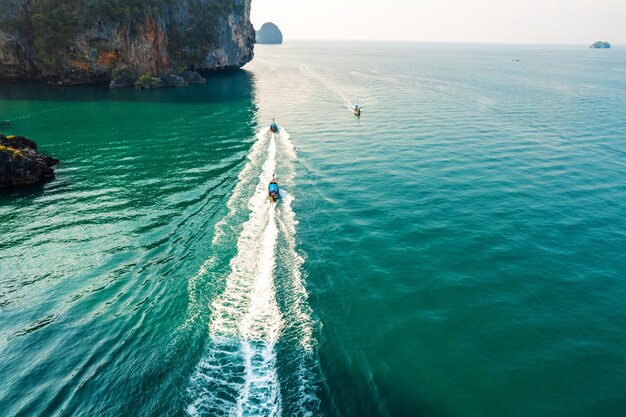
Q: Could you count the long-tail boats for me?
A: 3